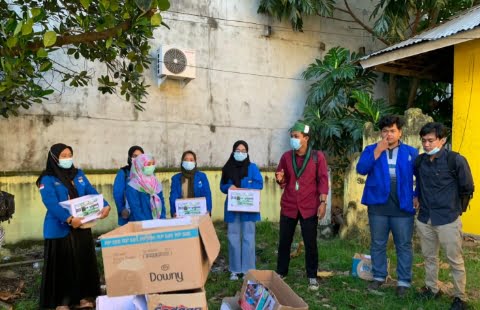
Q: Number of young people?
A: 8